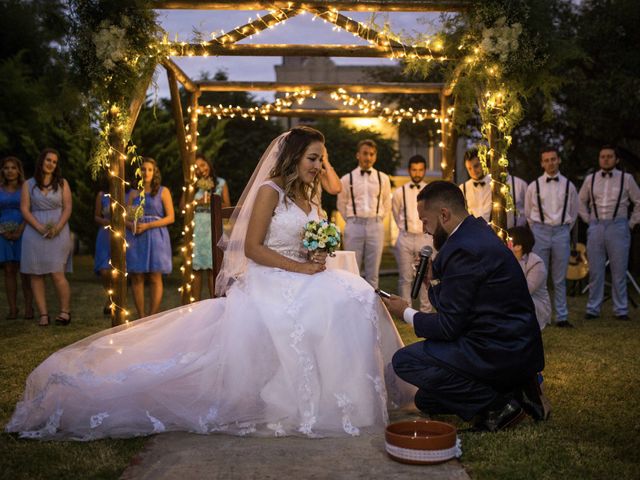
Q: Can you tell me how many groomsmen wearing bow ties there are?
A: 5